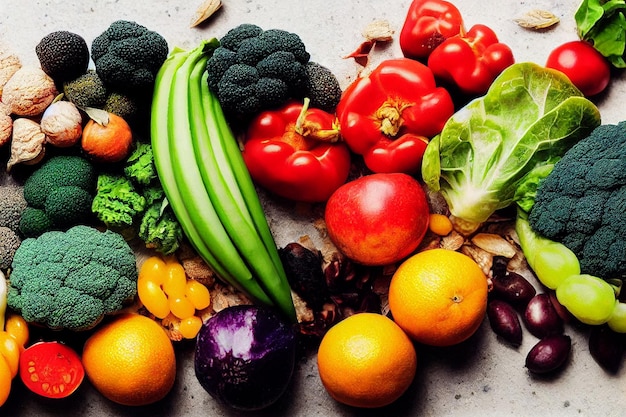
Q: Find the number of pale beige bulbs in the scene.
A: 5